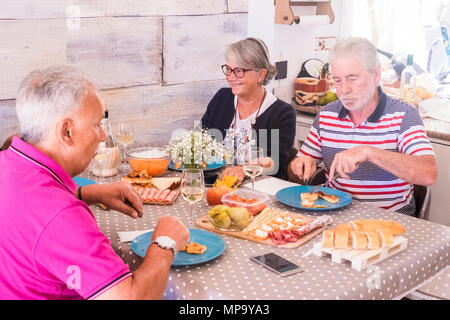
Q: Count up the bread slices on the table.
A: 5